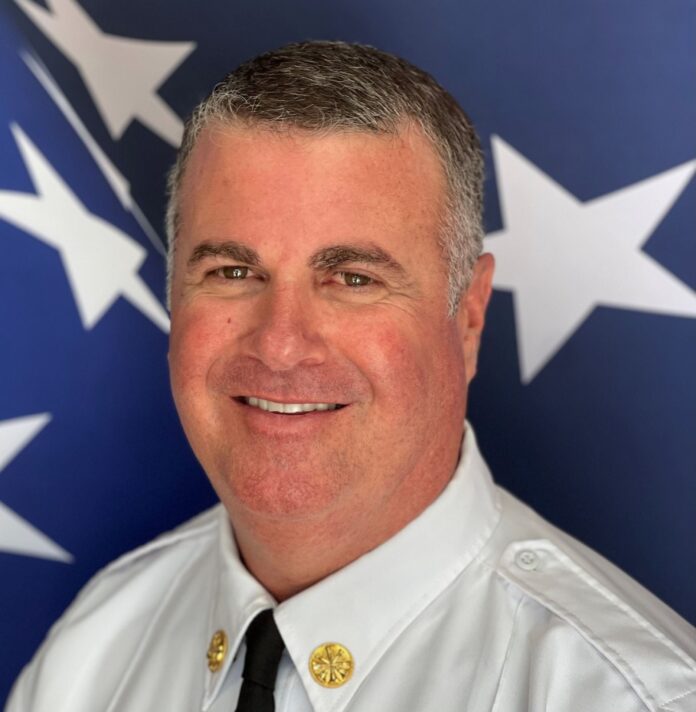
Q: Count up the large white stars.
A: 4